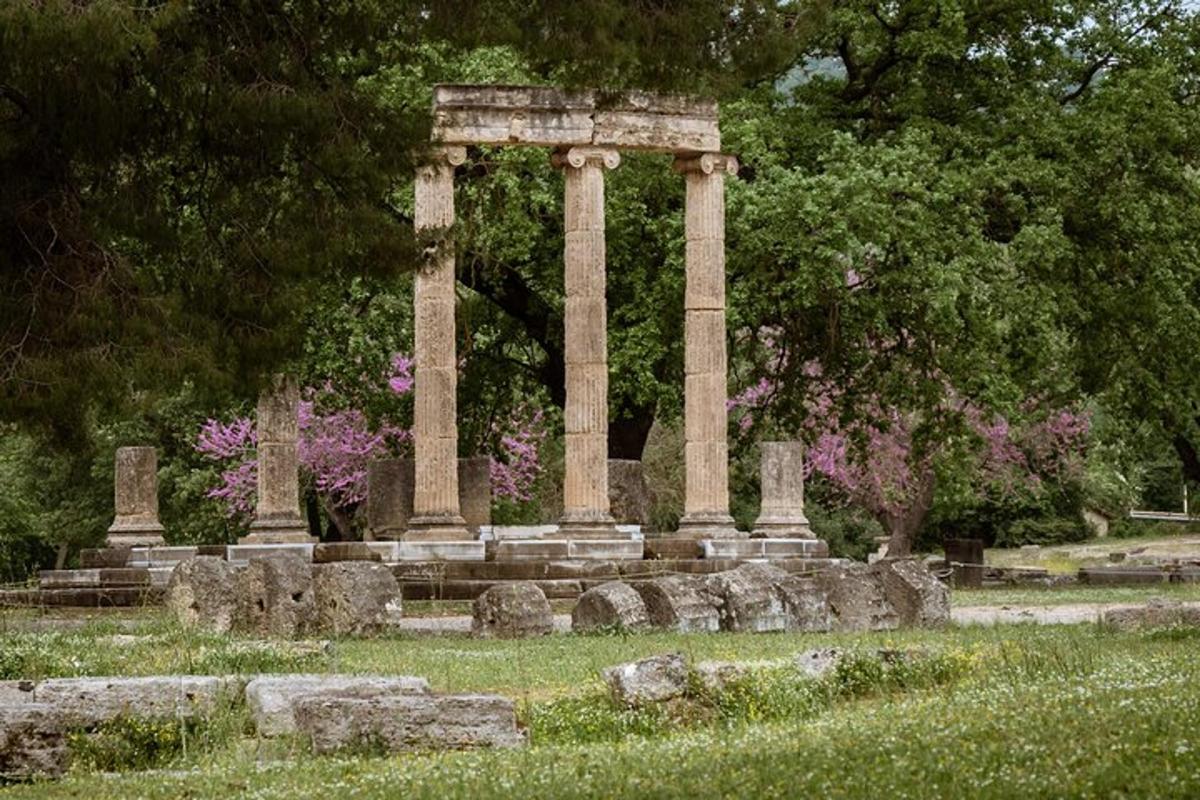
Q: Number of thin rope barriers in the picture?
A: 1